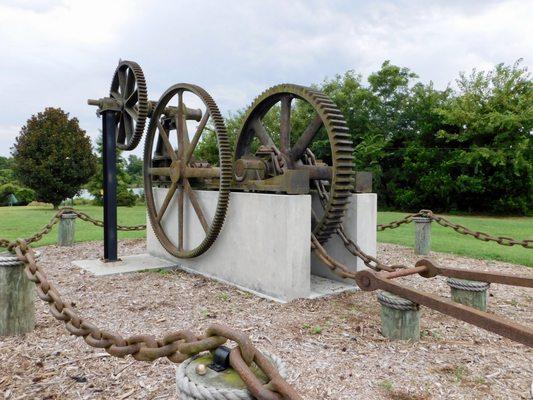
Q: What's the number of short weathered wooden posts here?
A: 6